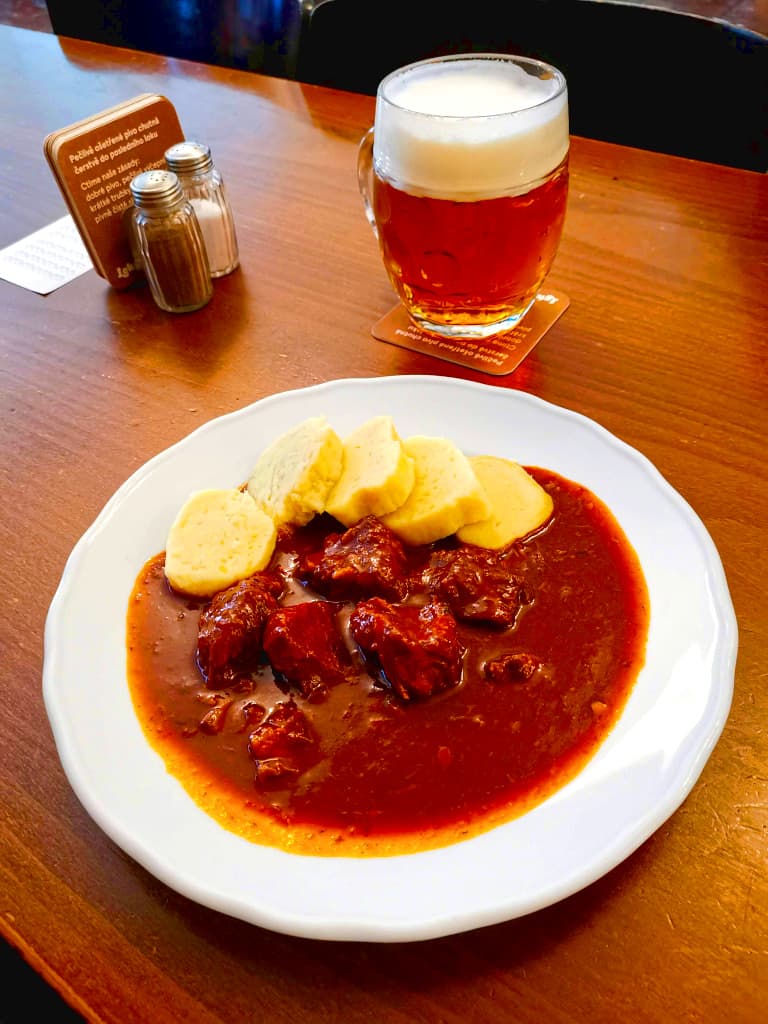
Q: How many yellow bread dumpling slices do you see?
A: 5